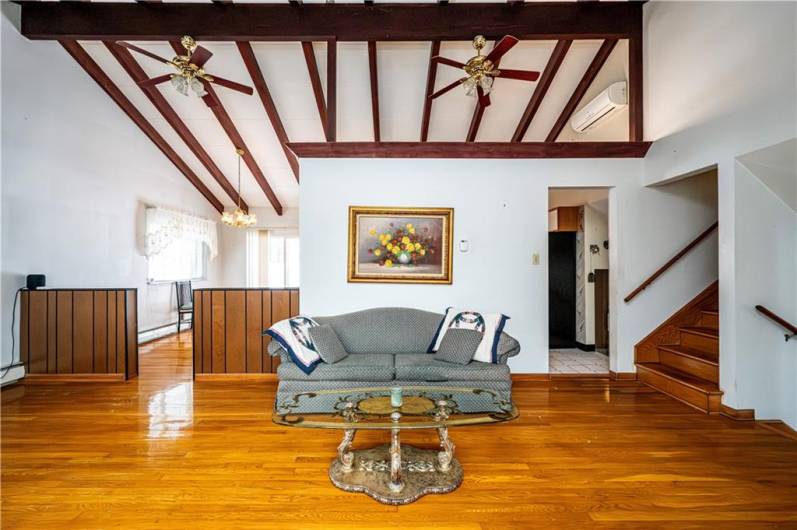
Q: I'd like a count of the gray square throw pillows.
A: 2